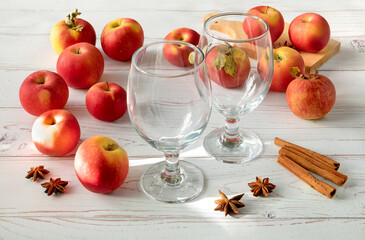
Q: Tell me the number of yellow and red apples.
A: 13